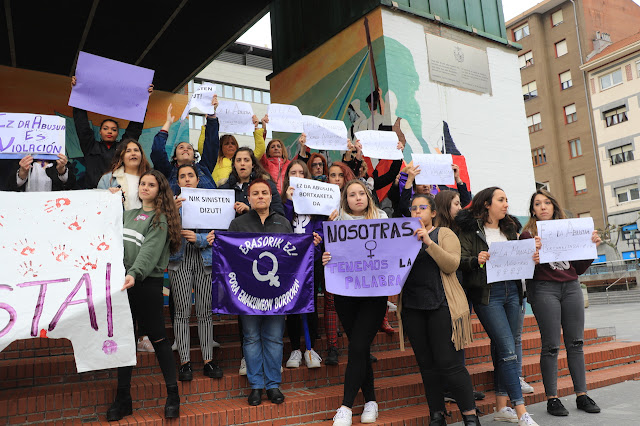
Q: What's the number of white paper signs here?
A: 11